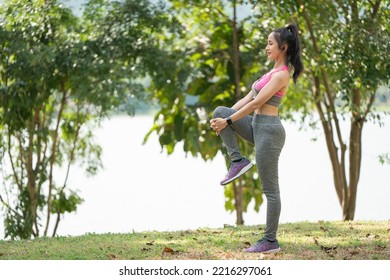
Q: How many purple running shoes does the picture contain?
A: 2